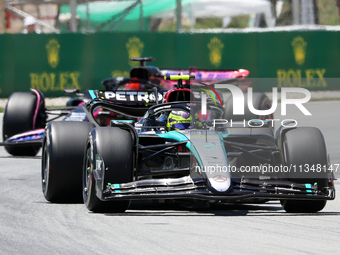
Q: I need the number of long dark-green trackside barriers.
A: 1